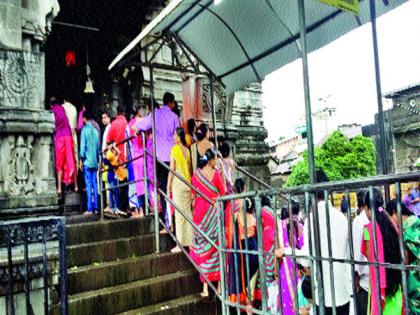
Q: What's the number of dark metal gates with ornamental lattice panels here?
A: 1